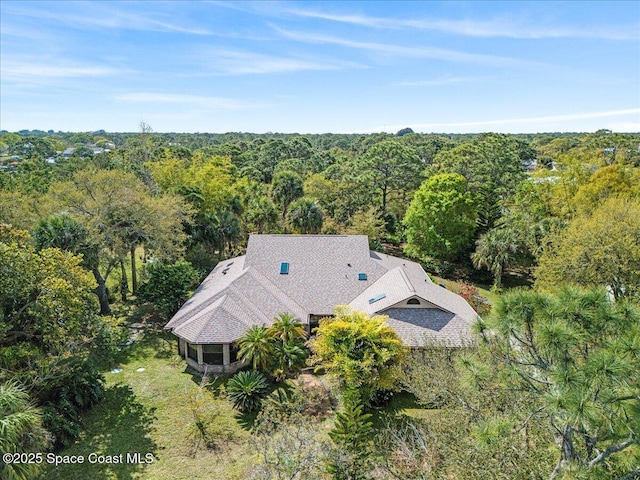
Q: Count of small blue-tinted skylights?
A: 3